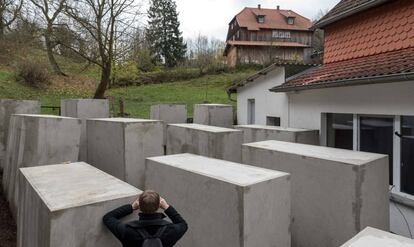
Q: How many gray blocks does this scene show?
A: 12